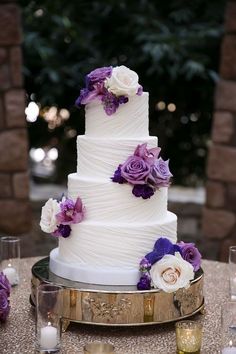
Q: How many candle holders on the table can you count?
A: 6